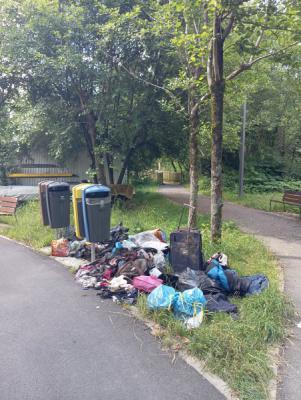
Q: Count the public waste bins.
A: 4